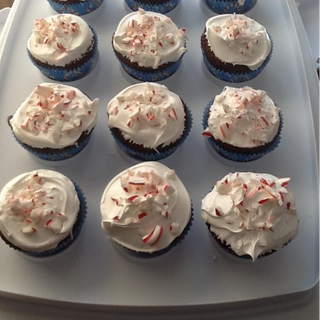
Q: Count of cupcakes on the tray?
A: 12